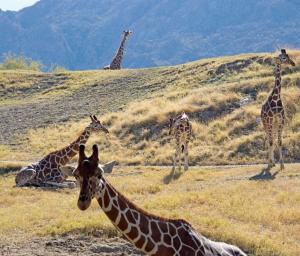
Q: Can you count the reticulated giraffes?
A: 5